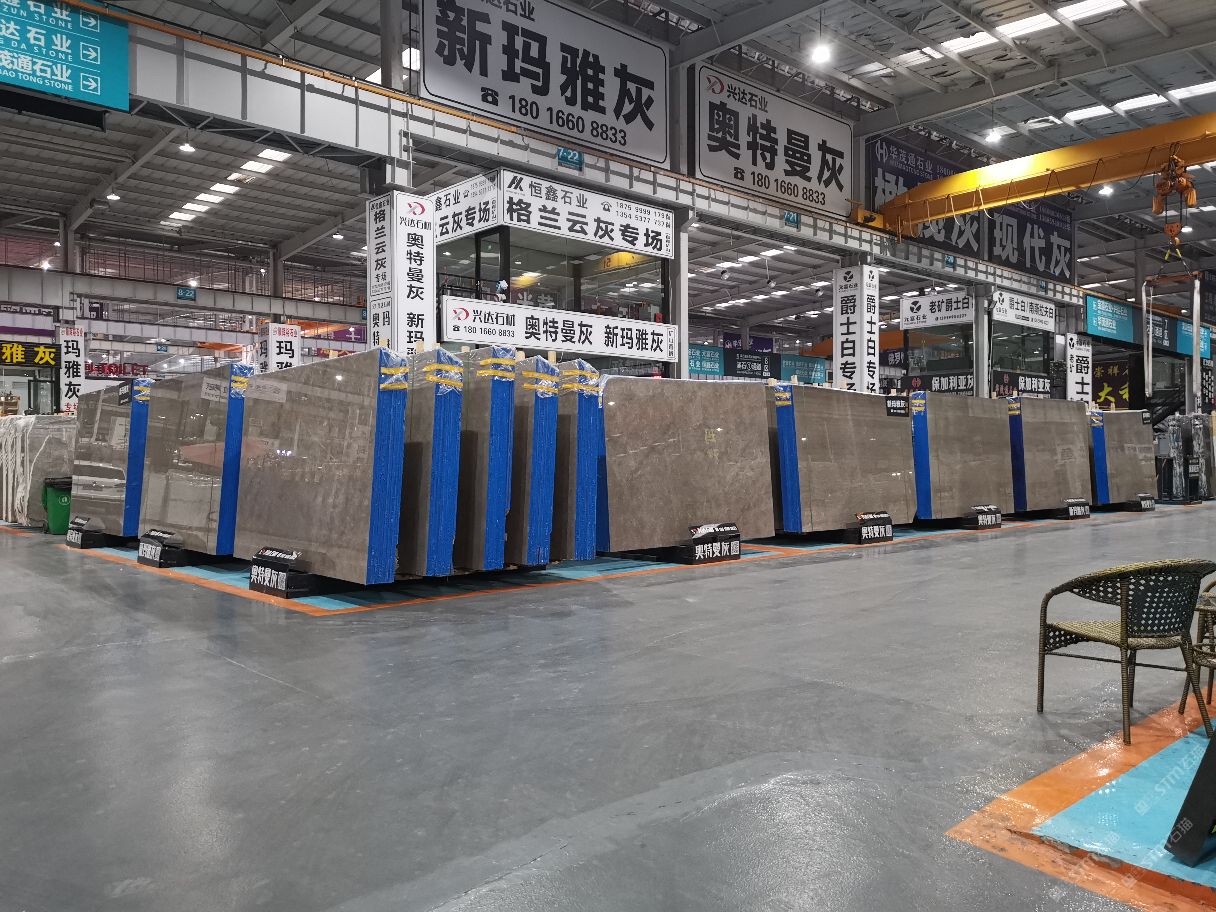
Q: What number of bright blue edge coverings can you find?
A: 12